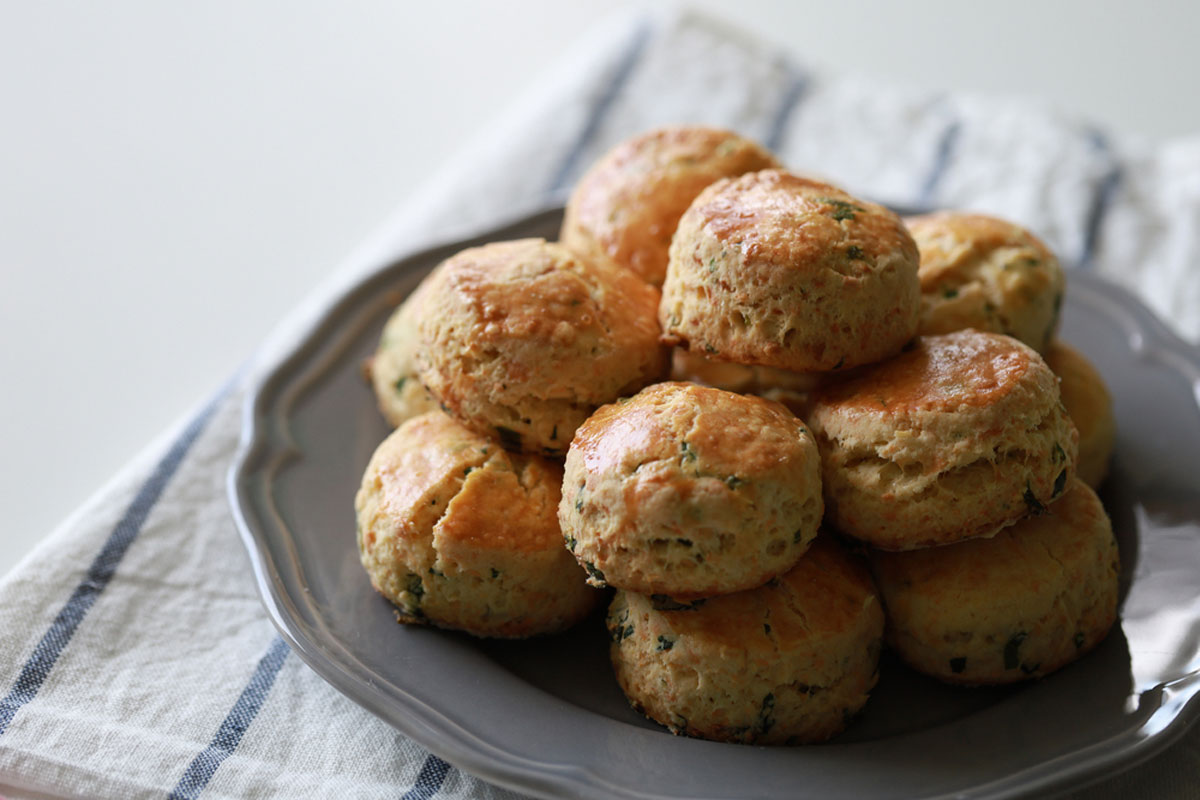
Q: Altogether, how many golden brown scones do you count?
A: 12